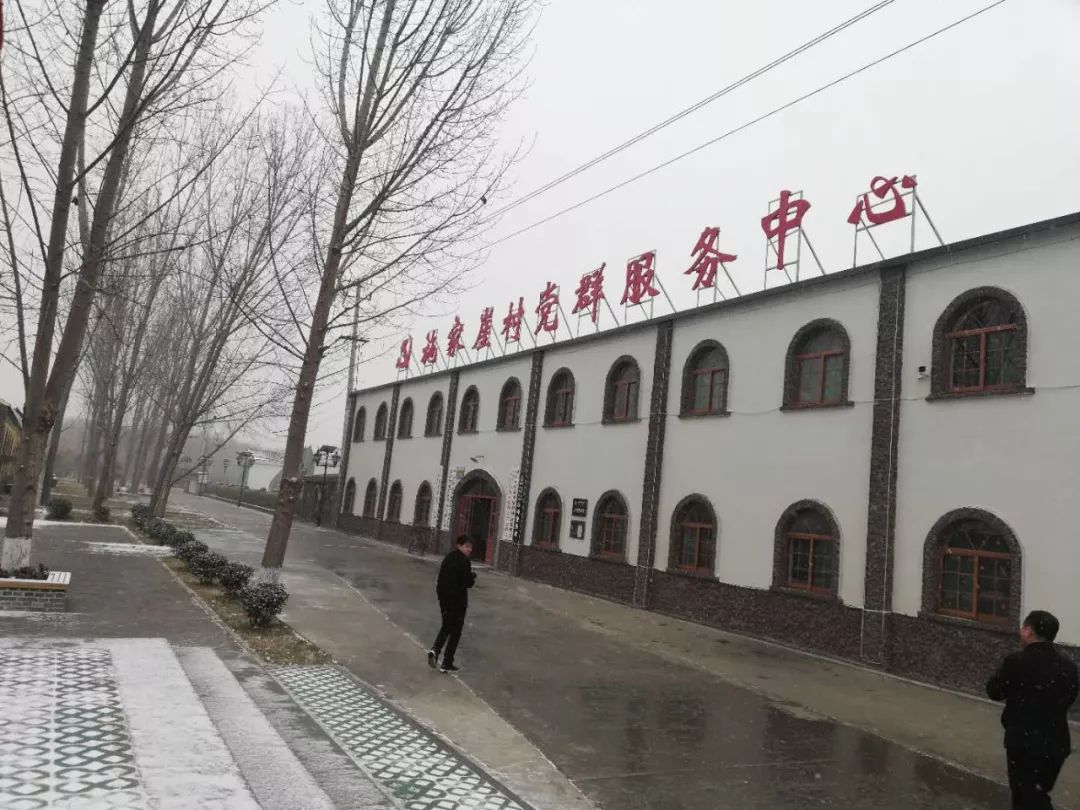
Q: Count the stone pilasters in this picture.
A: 6